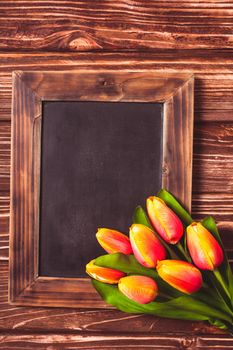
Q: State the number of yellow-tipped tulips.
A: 7